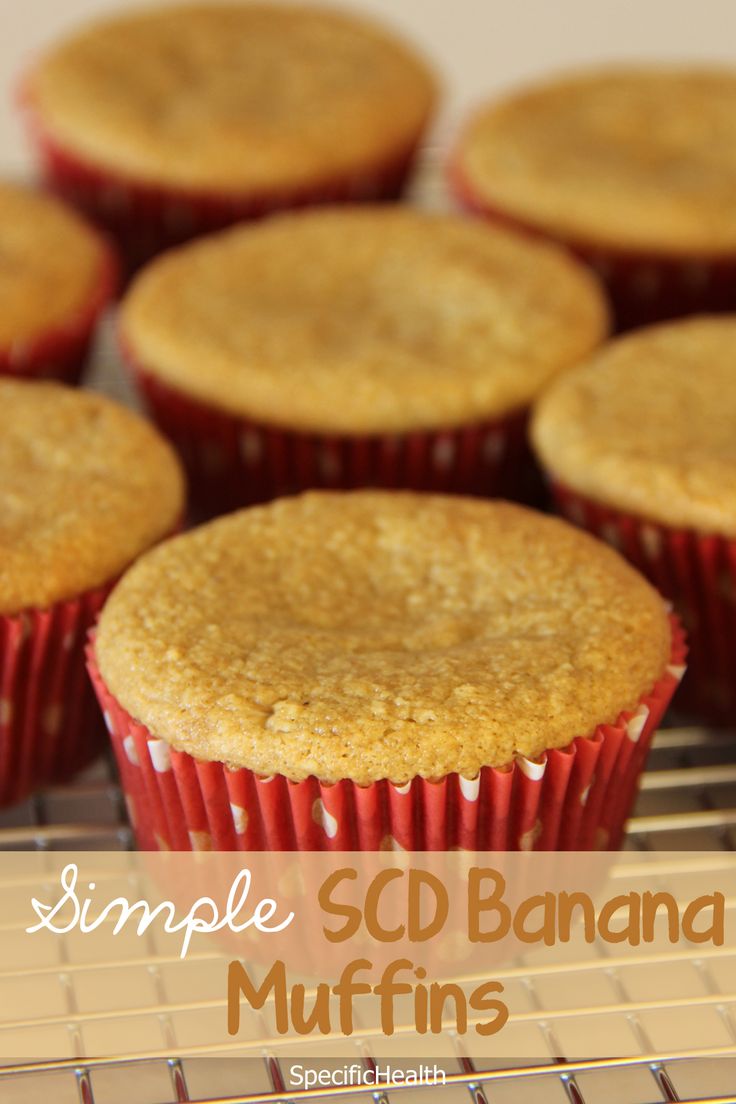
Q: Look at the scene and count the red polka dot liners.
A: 7